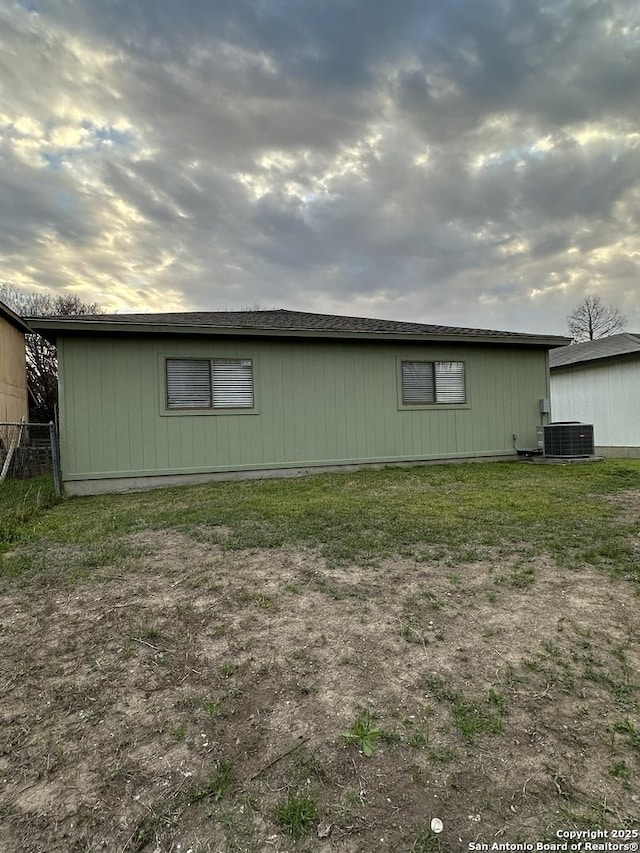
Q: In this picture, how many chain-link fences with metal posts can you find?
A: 1